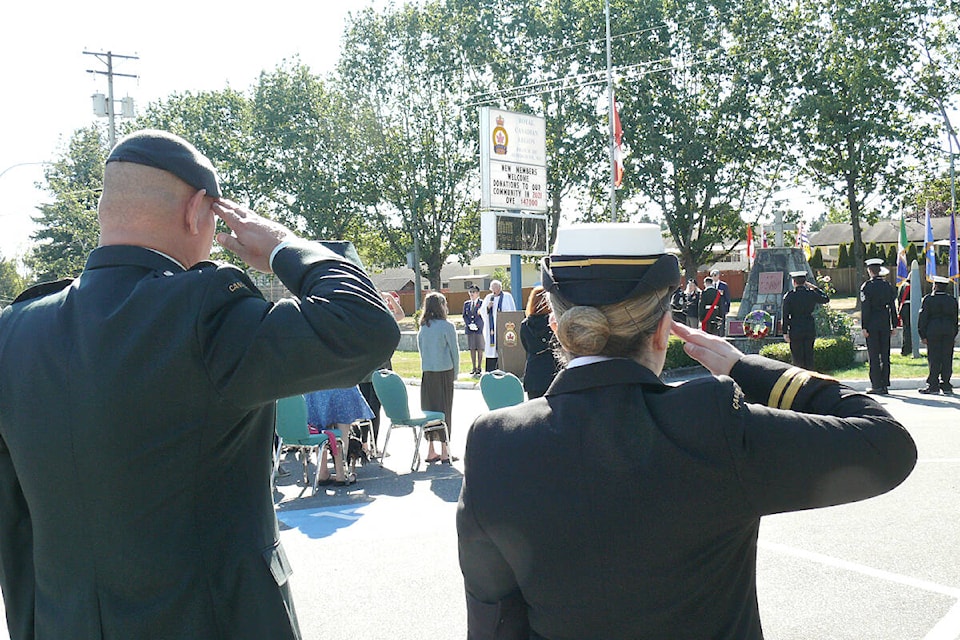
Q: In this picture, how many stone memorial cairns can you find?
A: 1